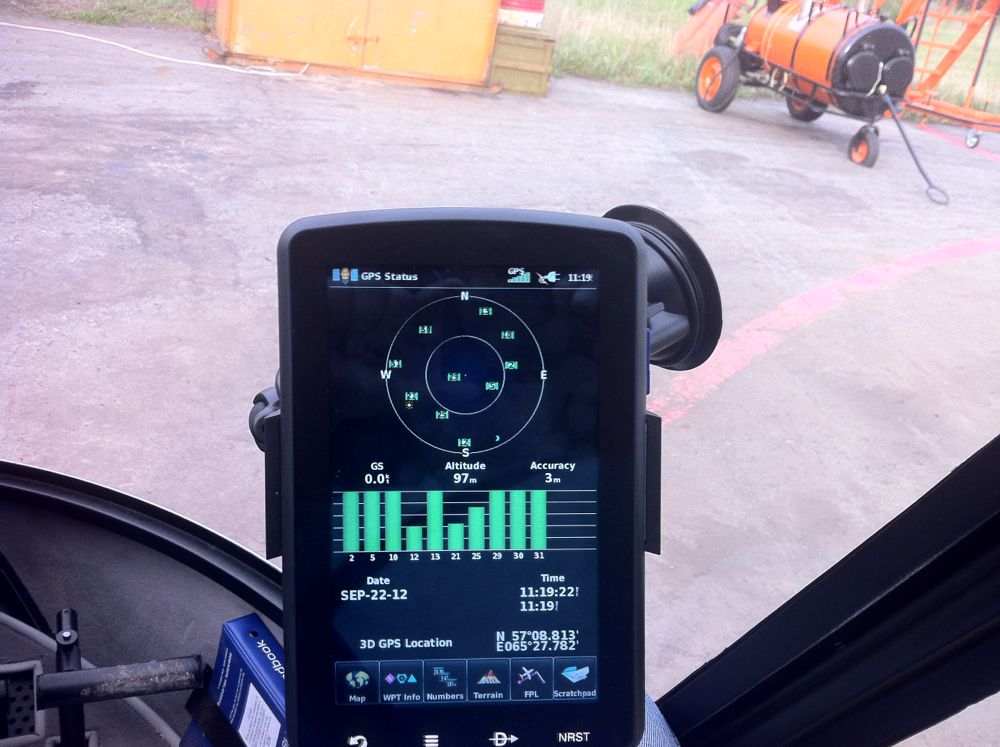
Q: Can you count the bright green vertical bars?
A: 10